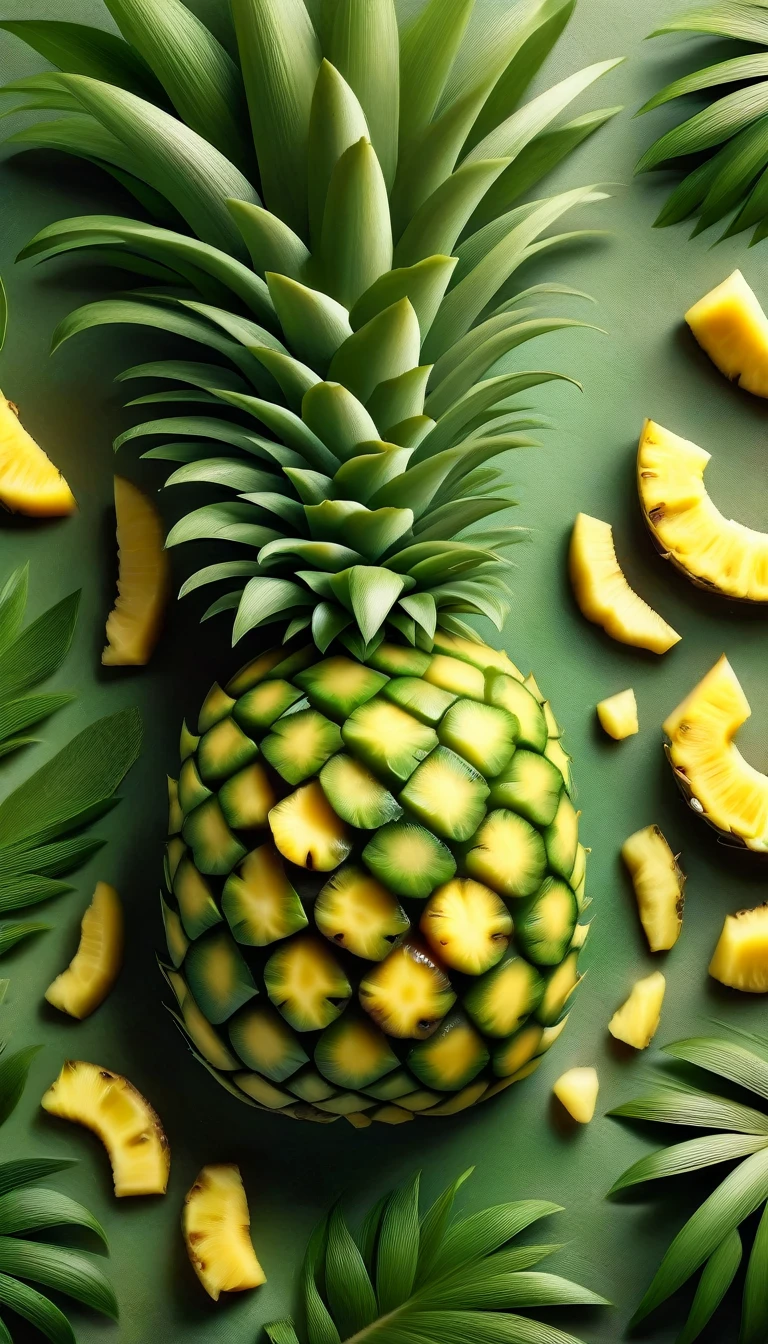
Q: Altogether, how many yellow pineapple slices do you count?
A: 14